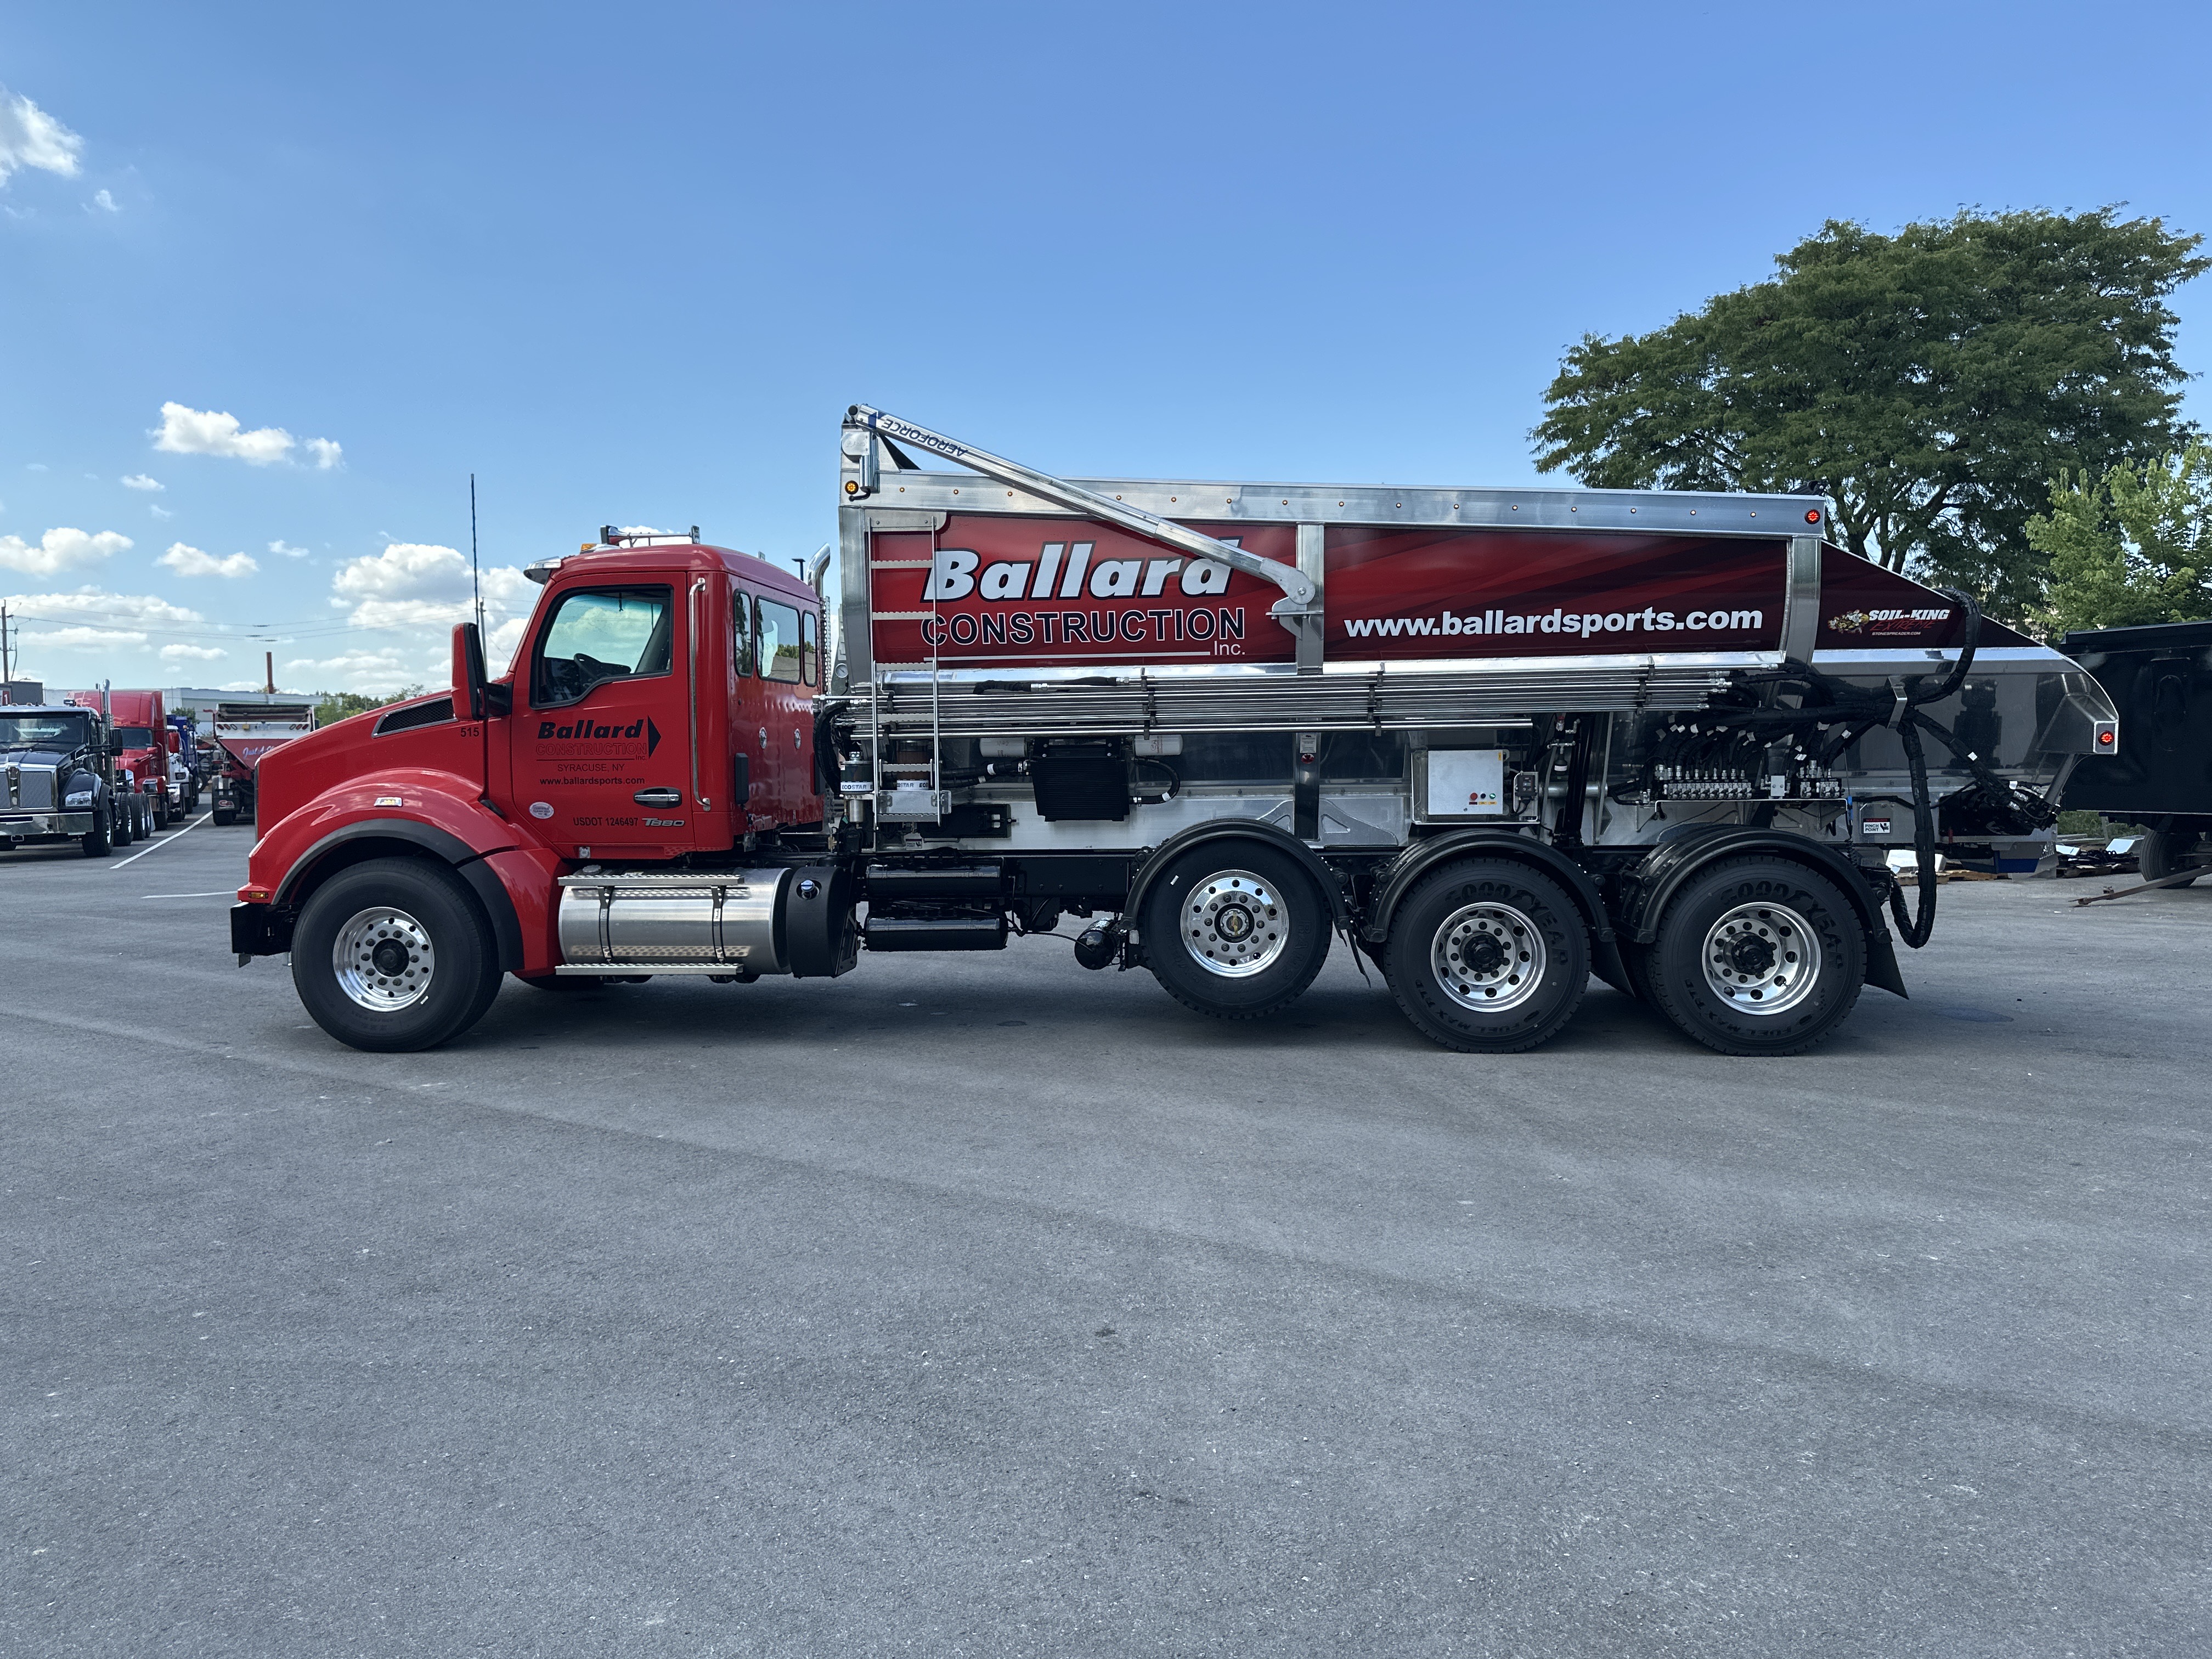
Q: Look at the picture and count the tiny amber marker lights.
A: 15